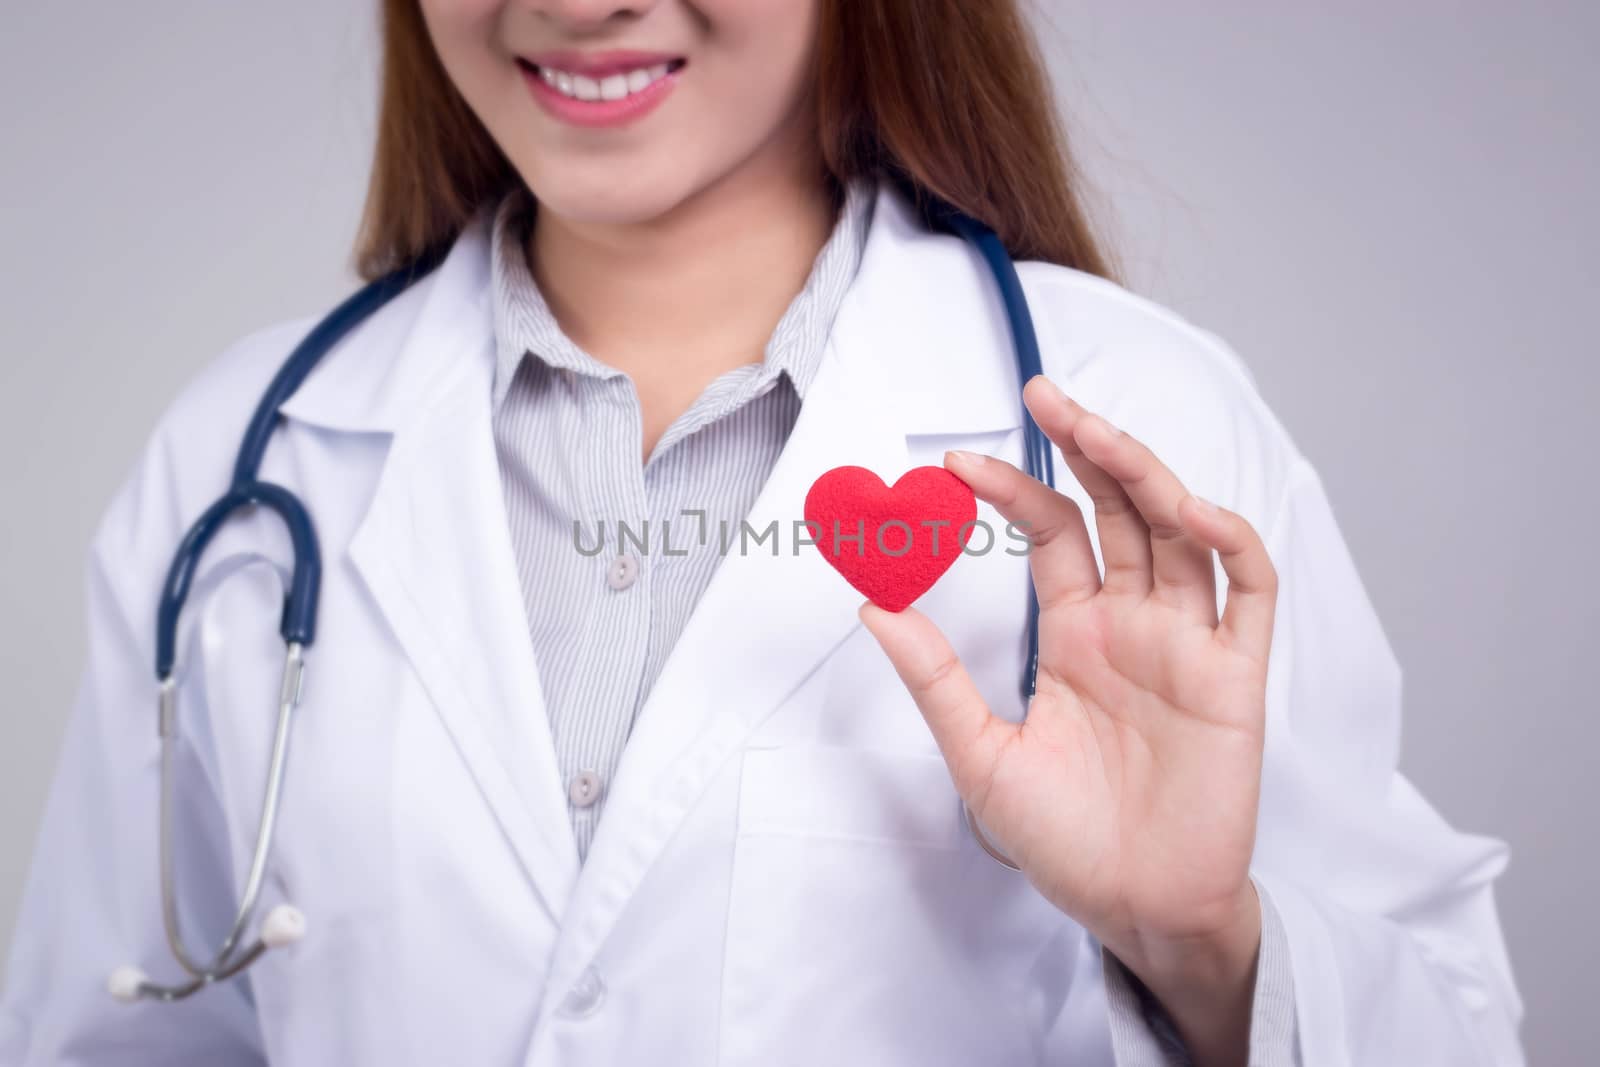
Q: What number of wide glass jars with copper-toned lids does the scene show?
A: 0